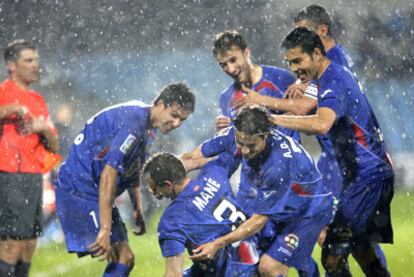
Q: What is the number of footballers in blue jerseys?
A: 6